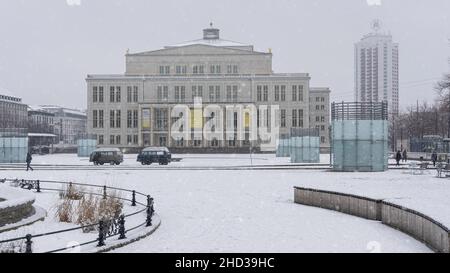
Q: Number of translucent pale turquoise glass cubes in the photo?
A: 5